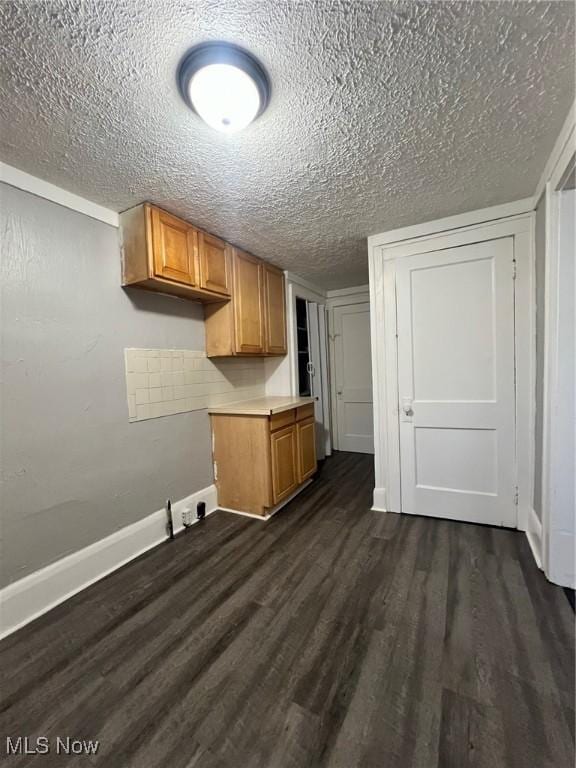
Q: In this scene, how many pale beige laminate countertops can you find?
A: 1